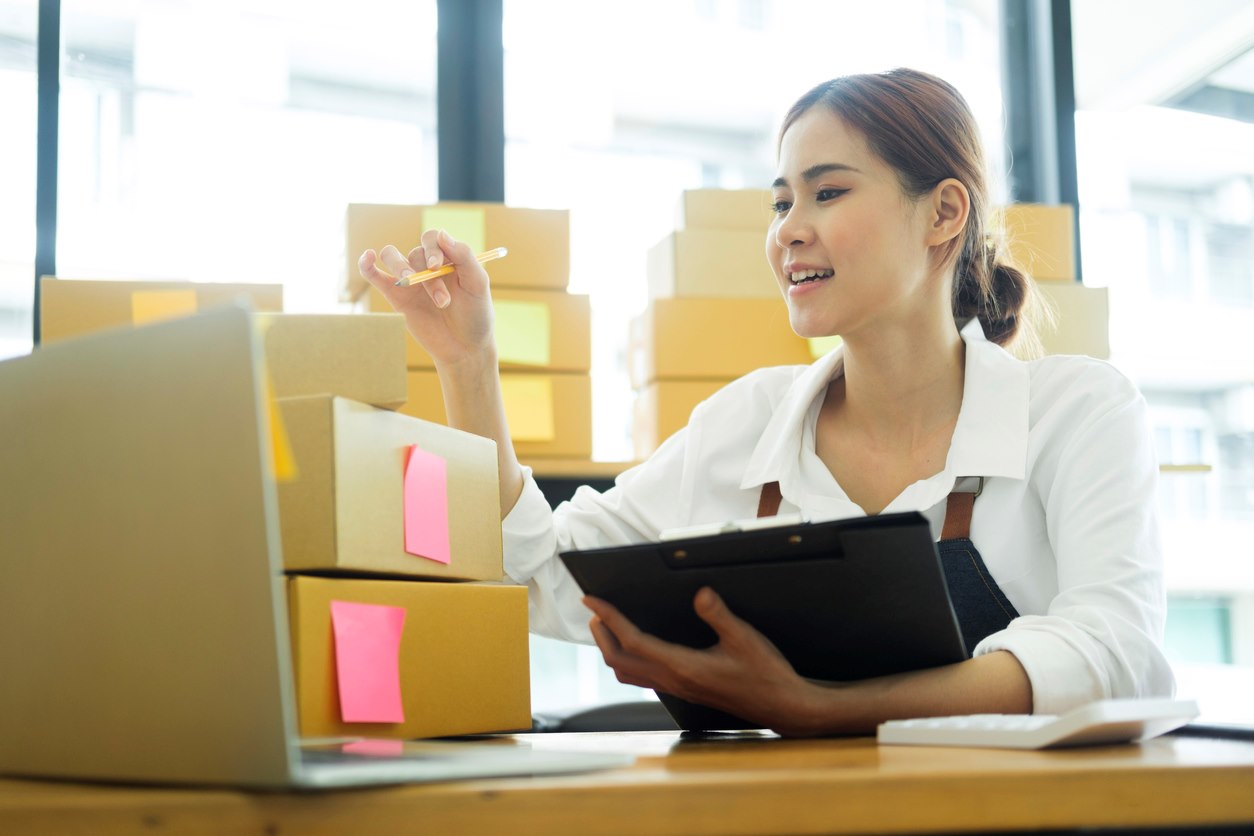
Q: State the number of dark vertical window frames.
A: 3